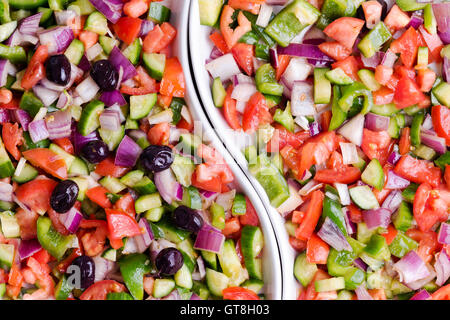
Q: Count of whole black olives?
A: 8